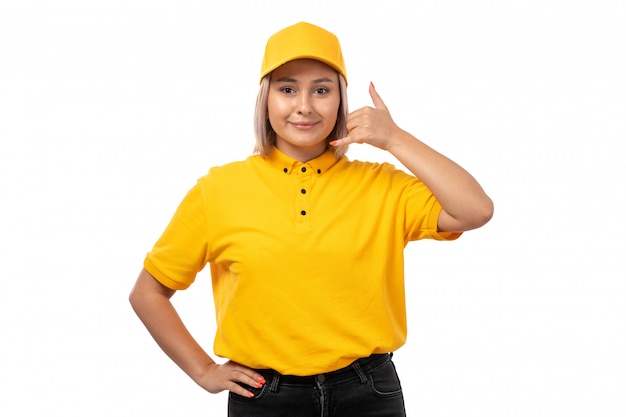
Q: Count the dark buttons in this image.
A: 5